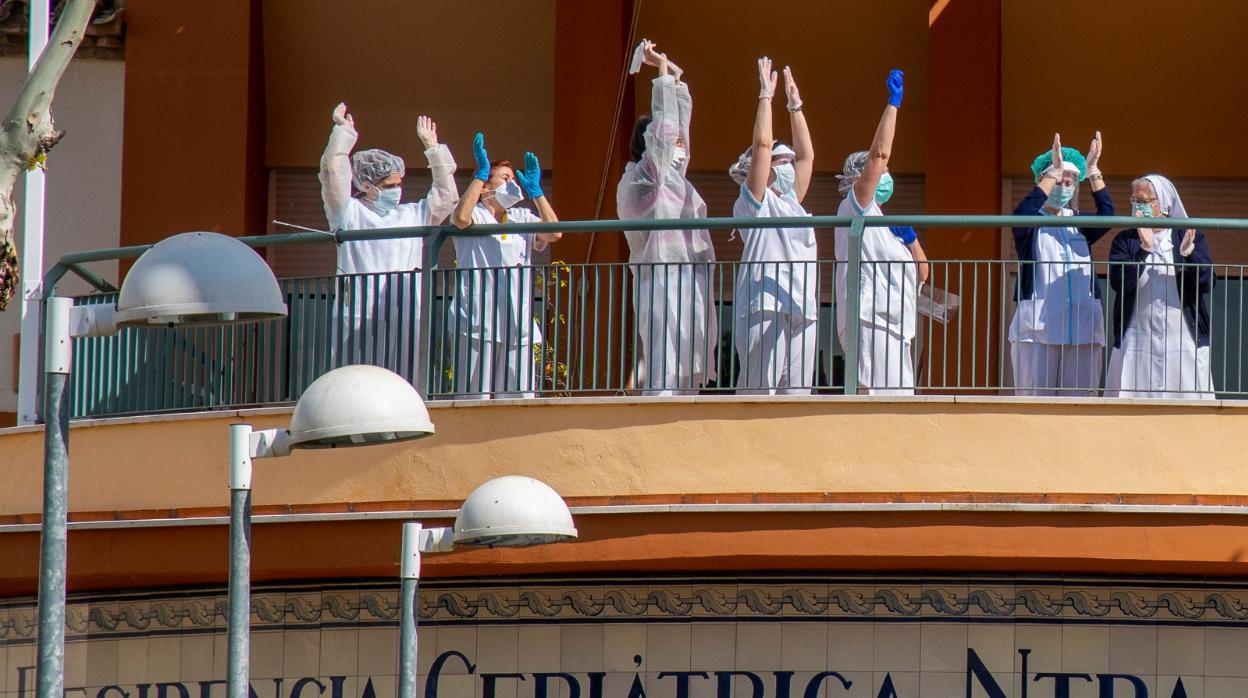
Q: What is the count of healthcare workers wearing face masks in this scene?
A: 7